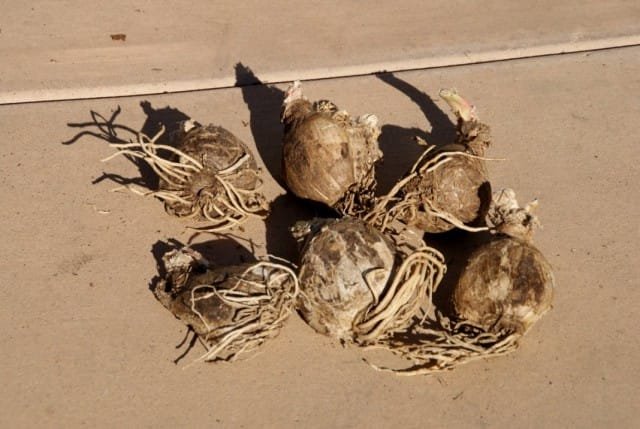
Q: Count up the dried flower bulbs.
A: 6